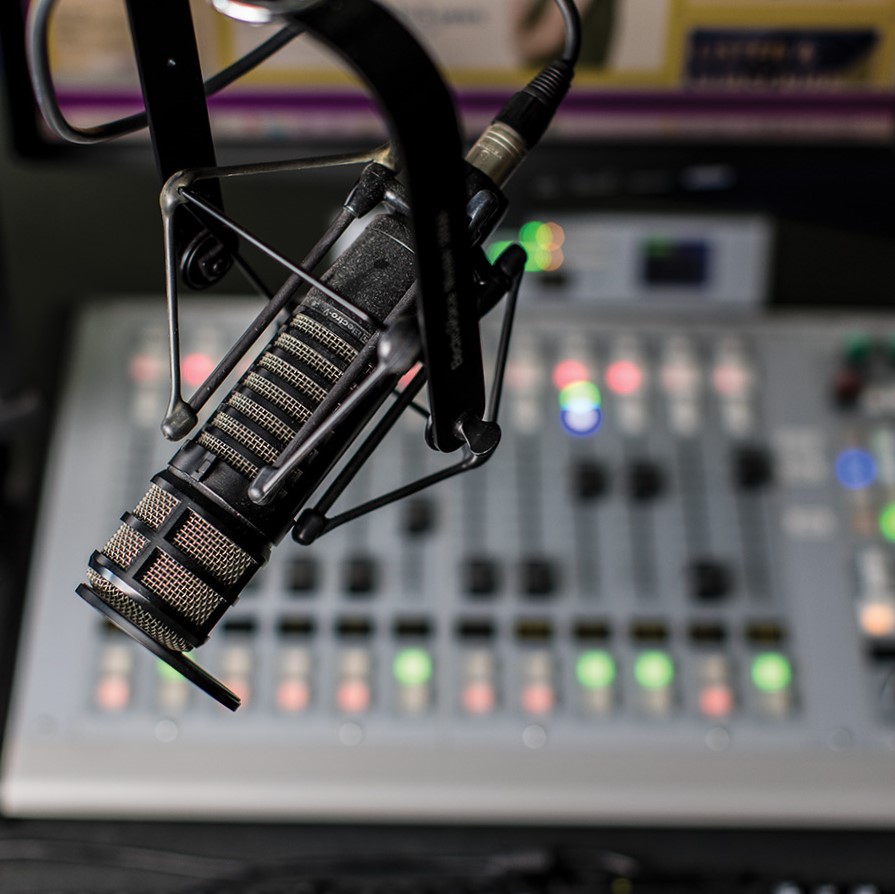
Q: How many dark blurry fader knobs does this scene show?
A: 9